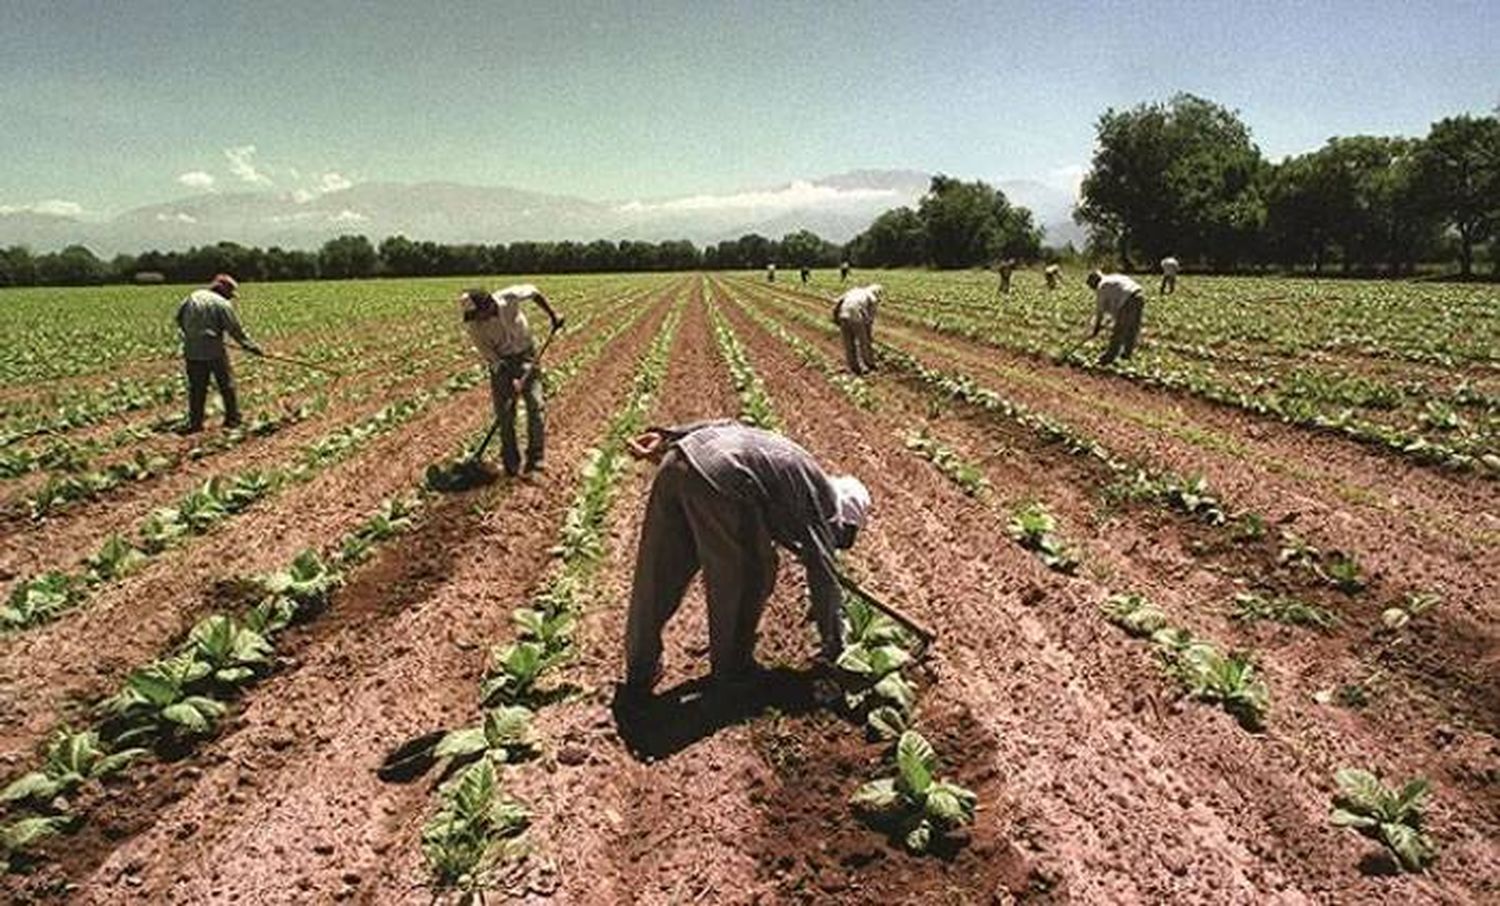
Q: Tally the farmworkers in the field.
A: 11